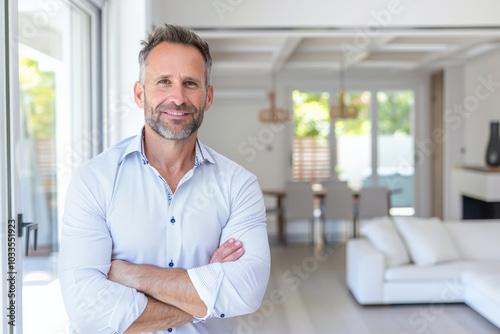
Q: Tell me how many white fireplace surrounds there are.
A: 1